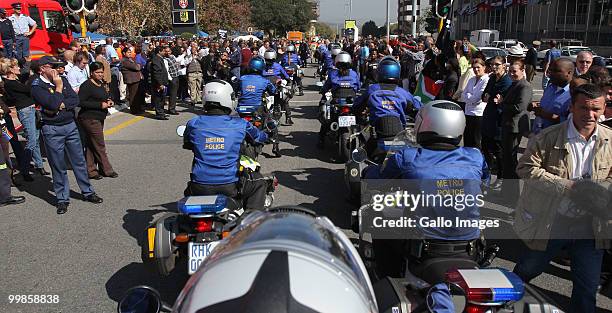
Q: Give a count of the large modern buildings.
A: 2